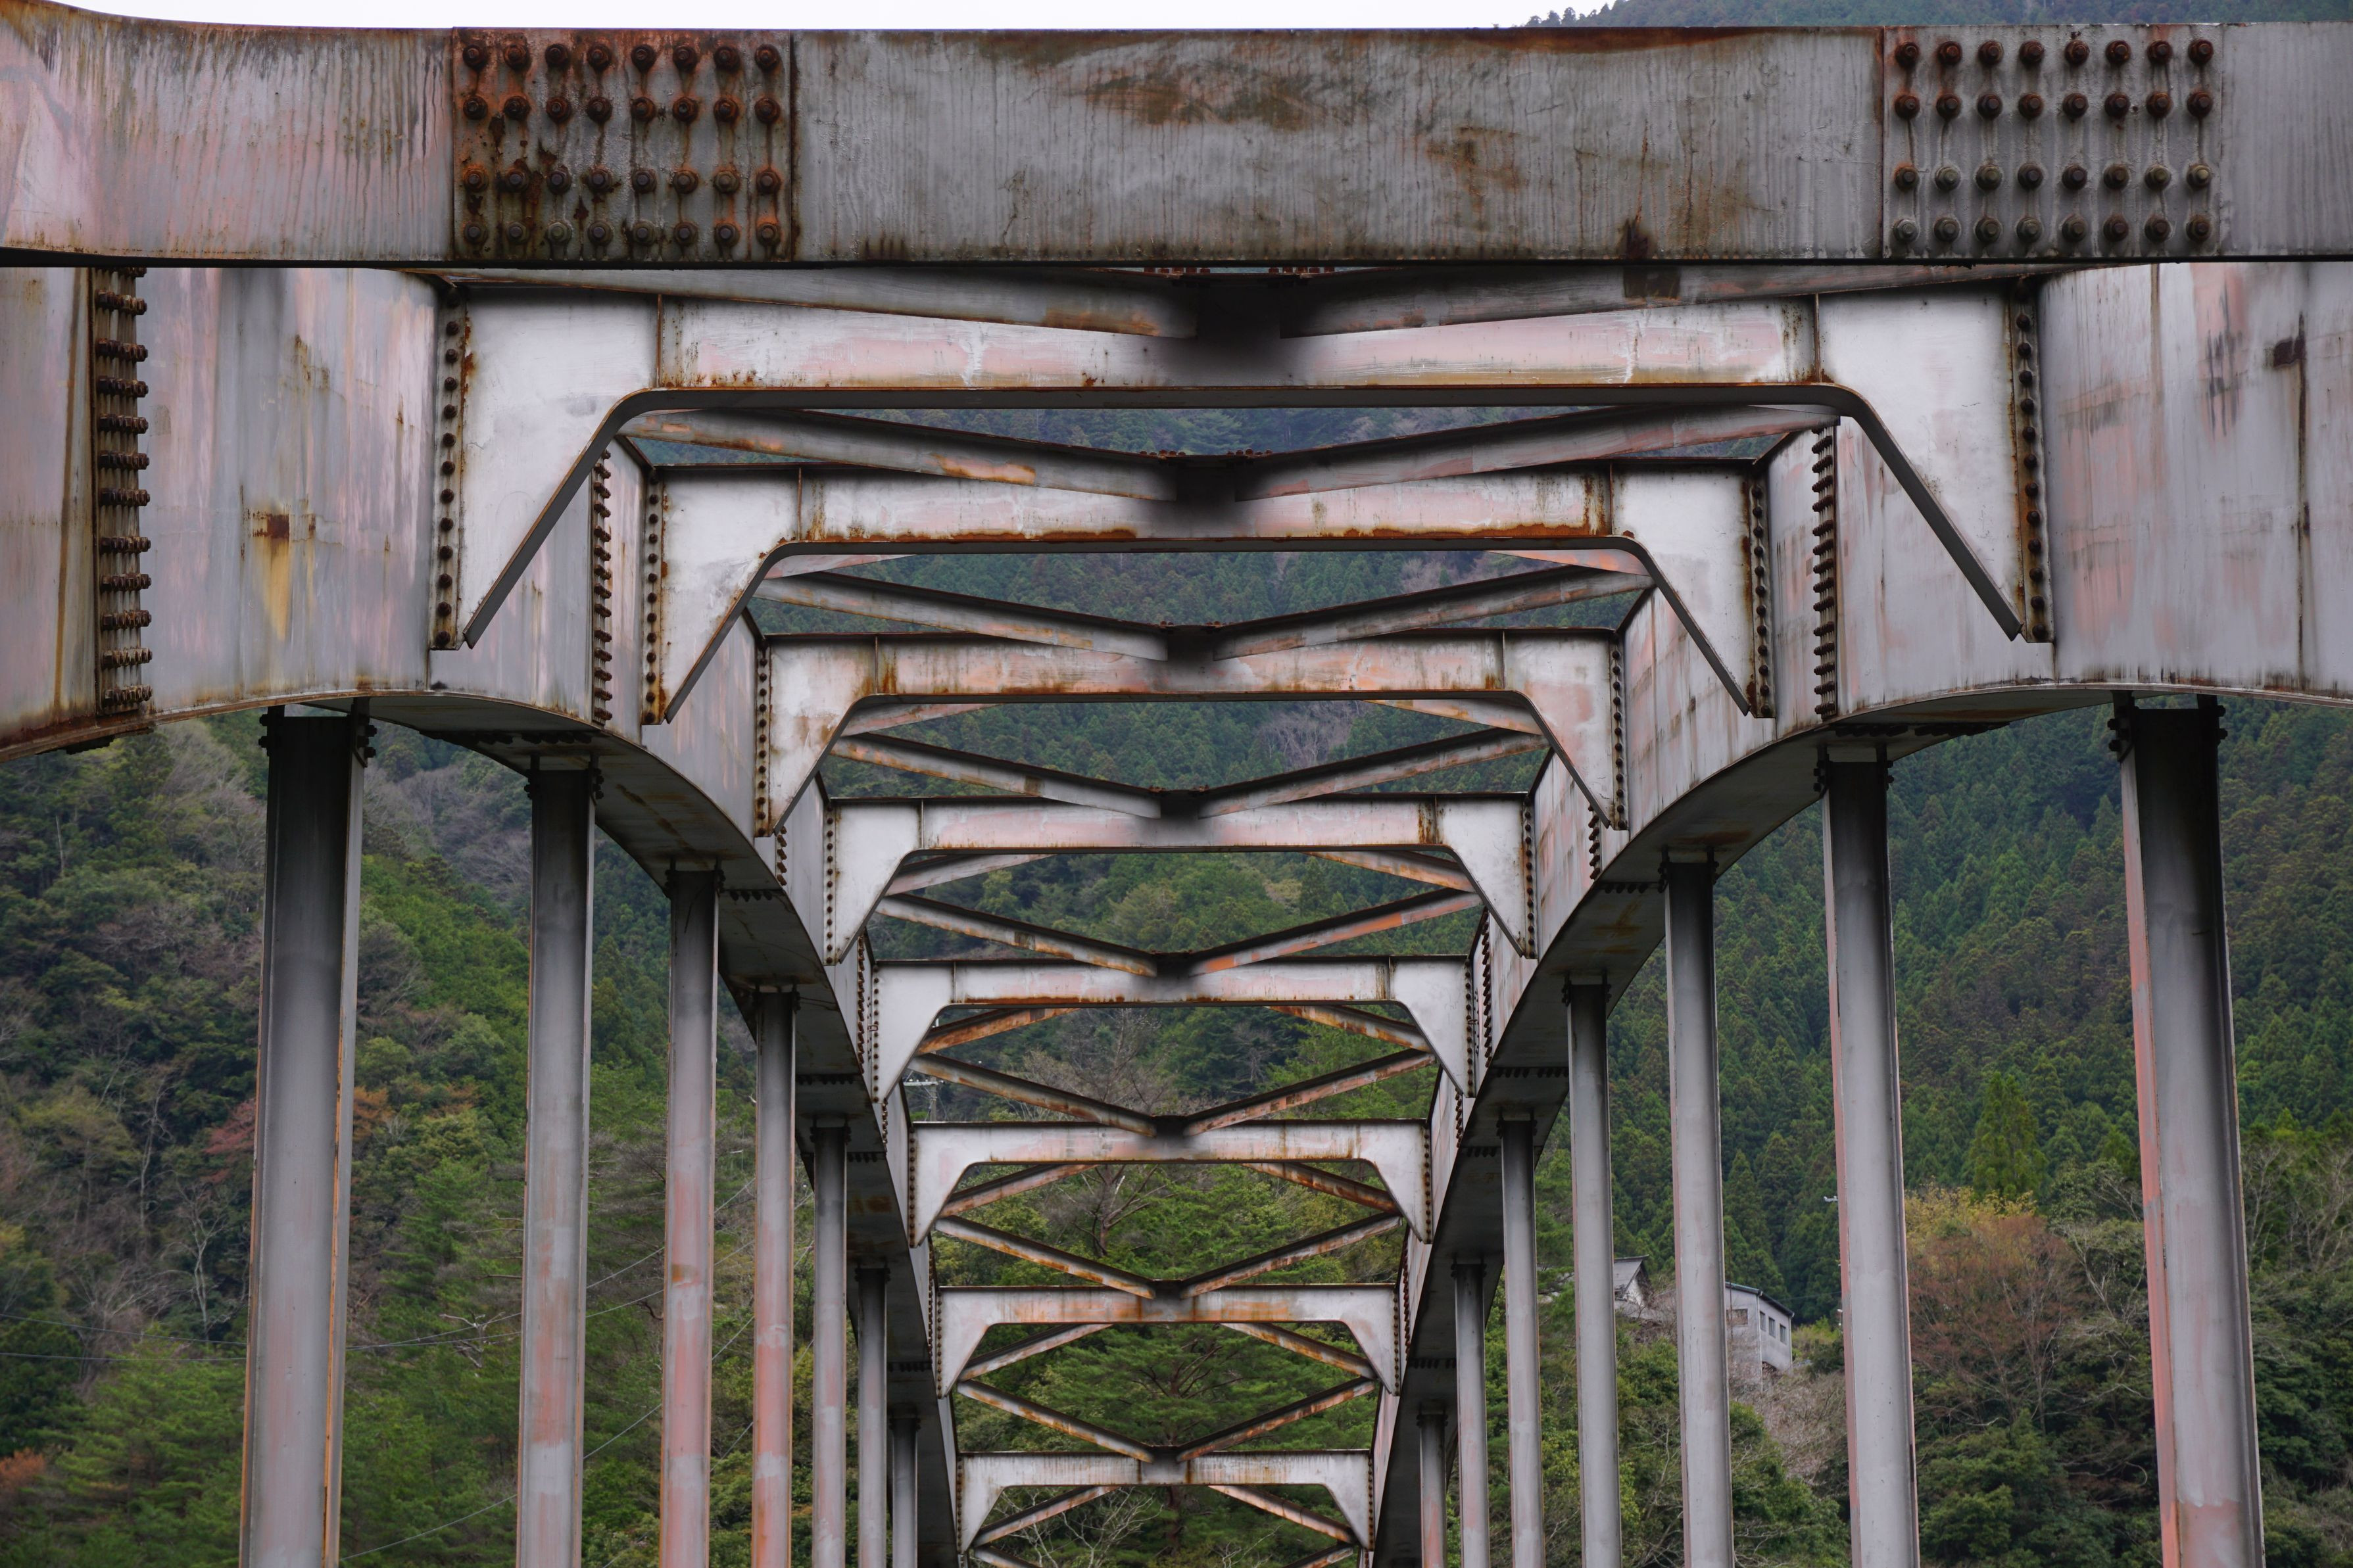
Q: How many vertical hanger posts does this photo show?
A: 14